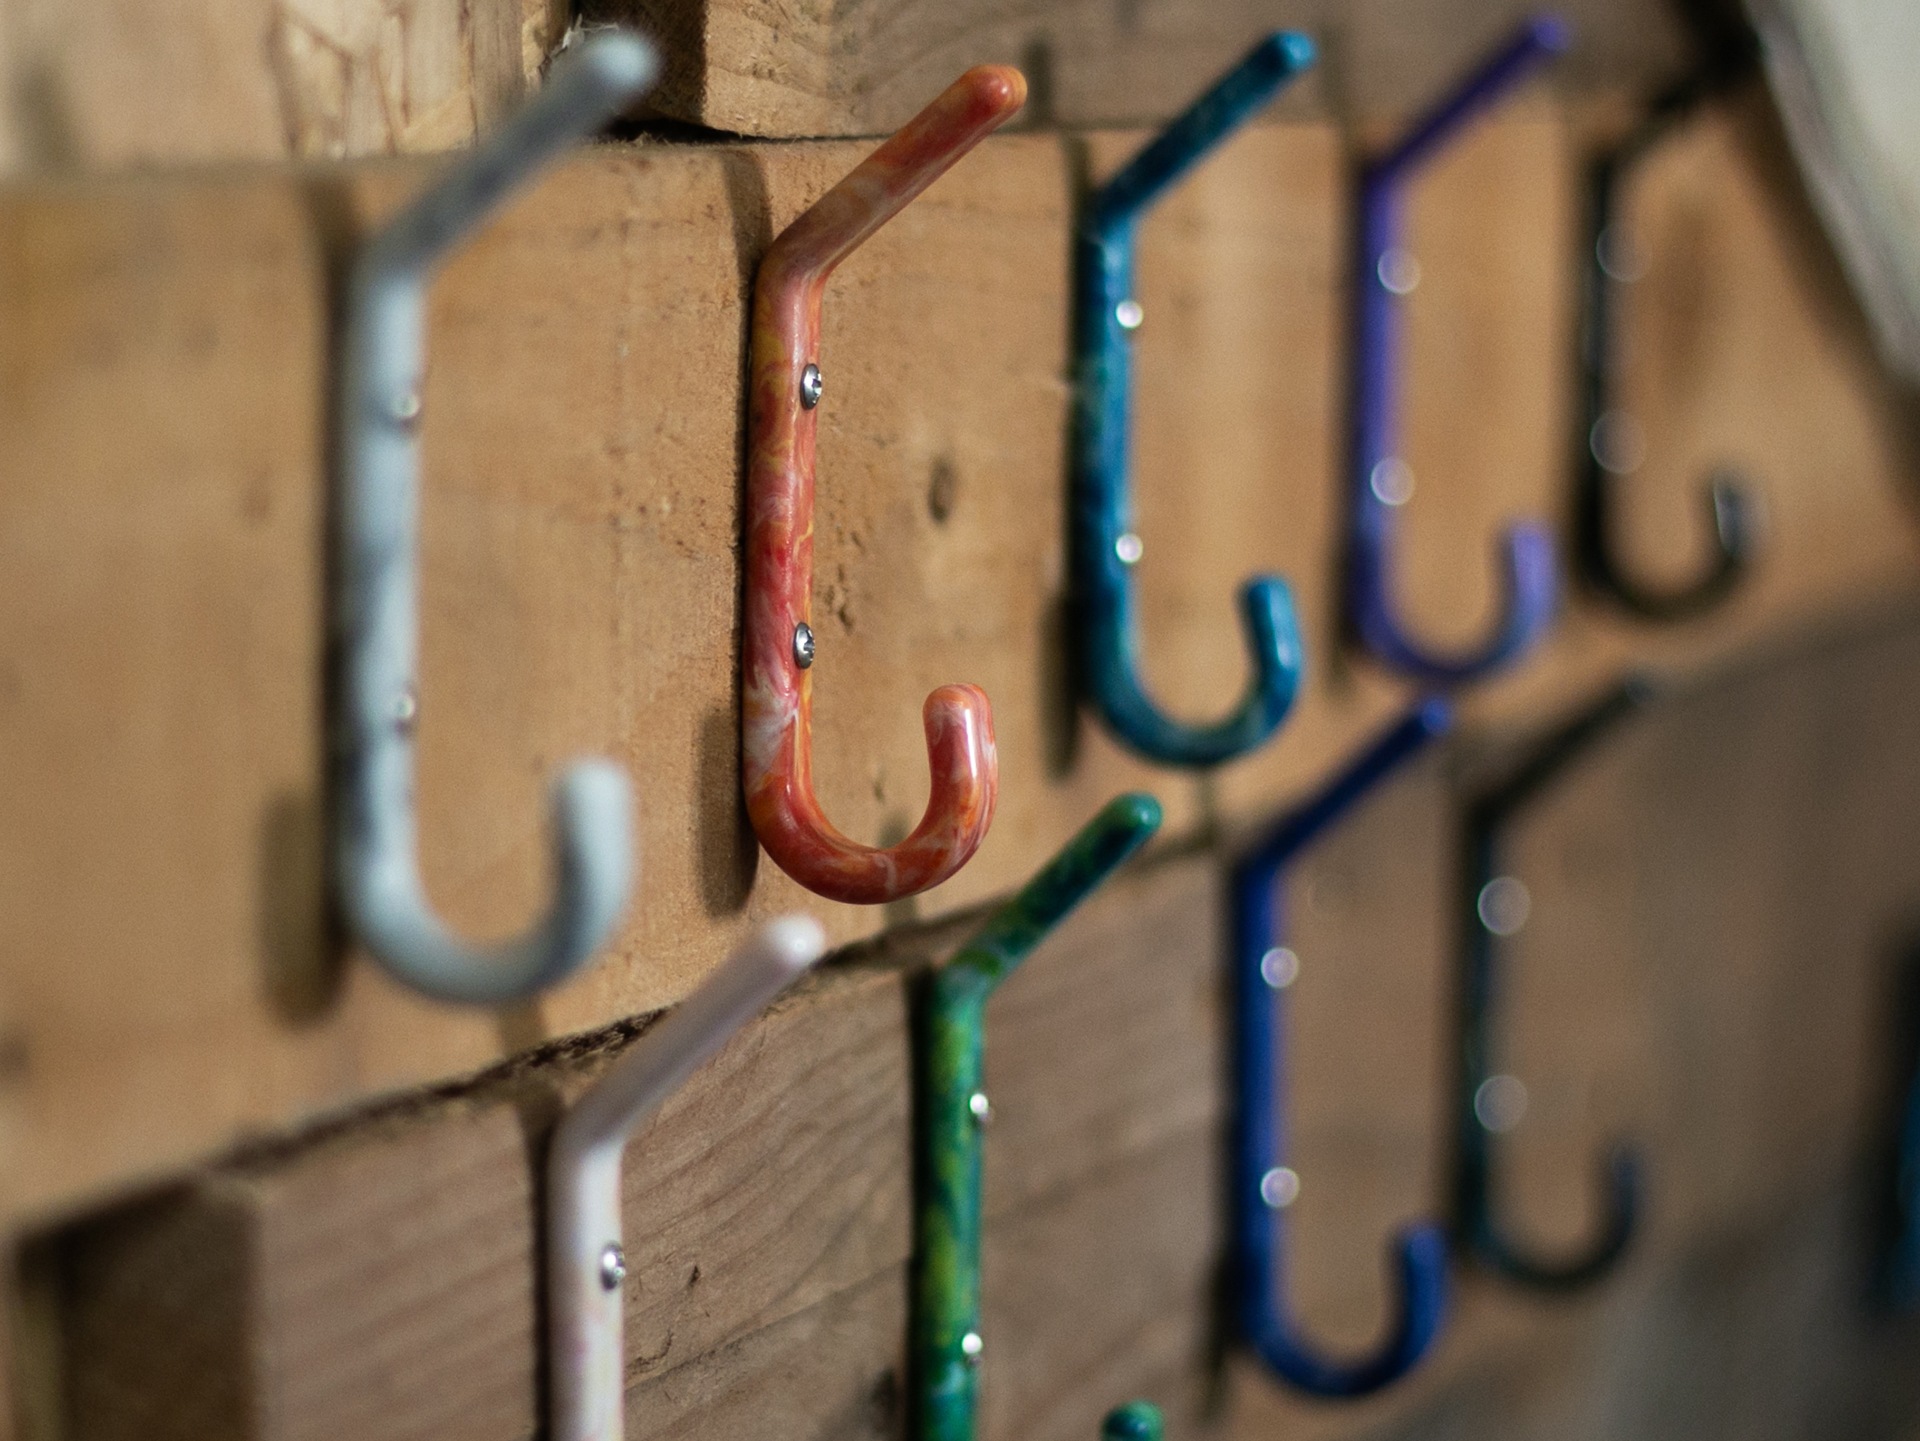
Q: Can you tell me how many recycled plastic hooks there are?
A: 9